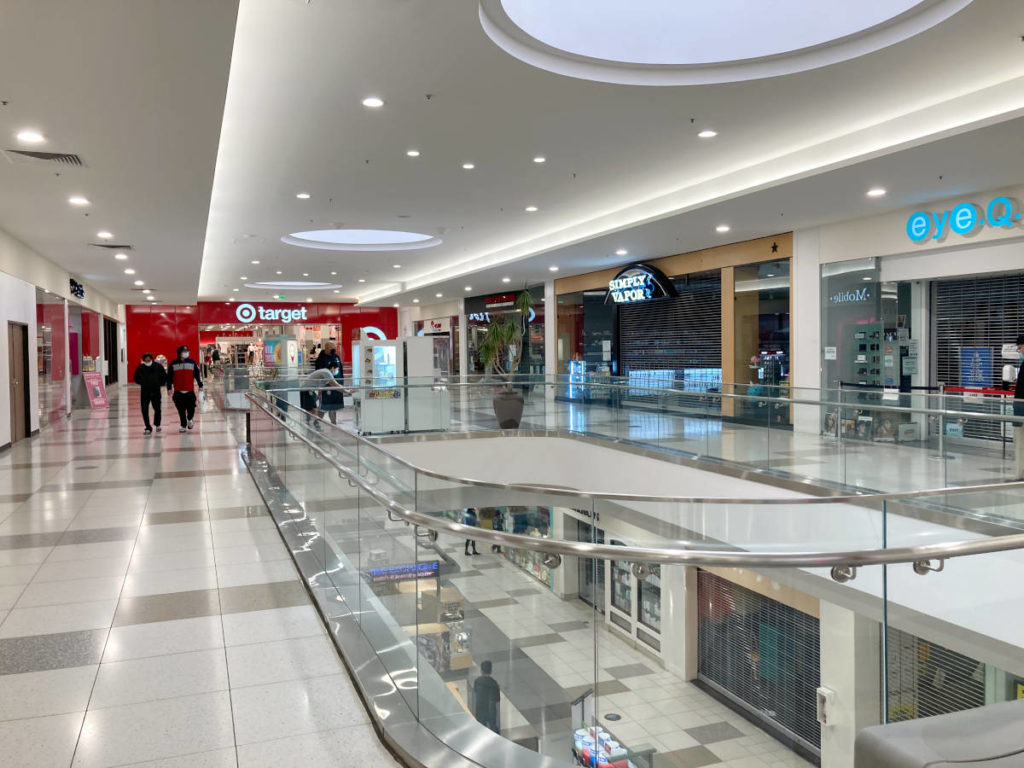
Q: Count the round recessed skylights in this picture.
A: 3